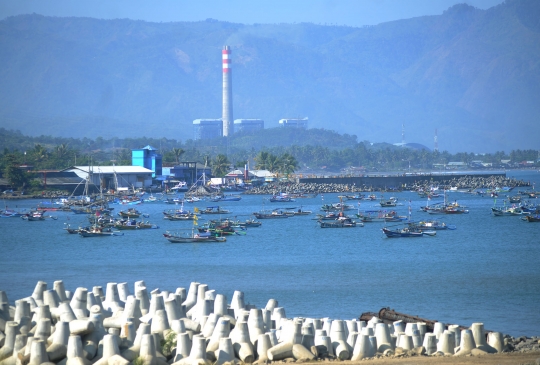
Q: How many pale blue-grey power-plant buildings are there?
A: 3